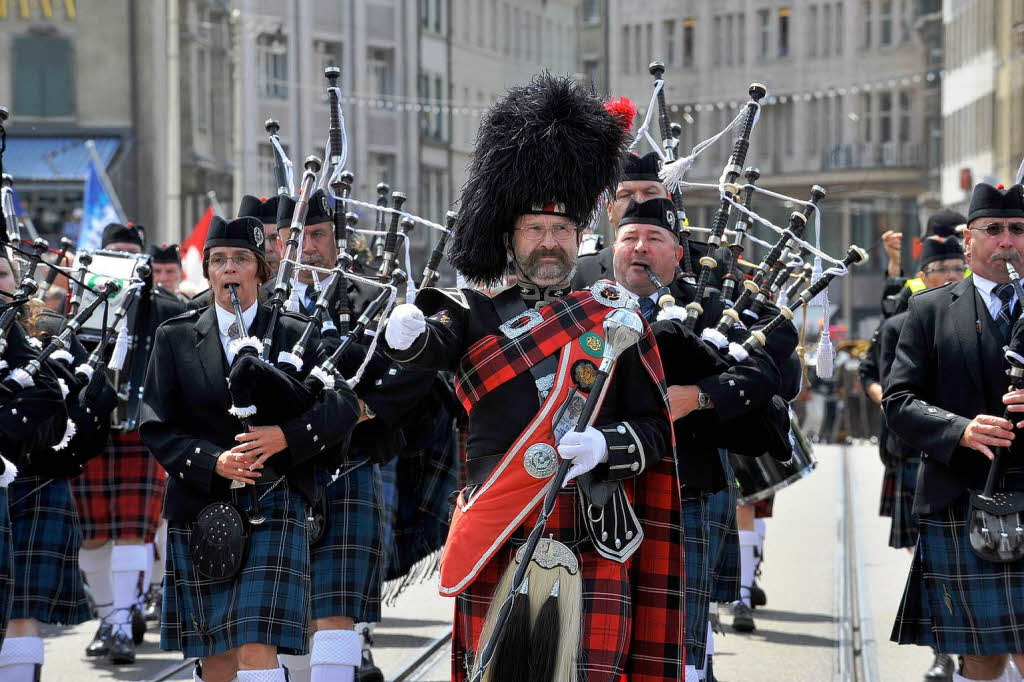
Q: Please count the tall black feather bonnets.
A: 1